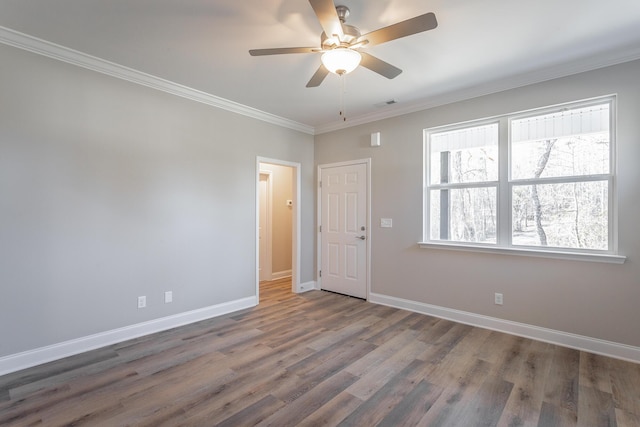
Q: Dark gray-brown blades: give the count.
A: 5